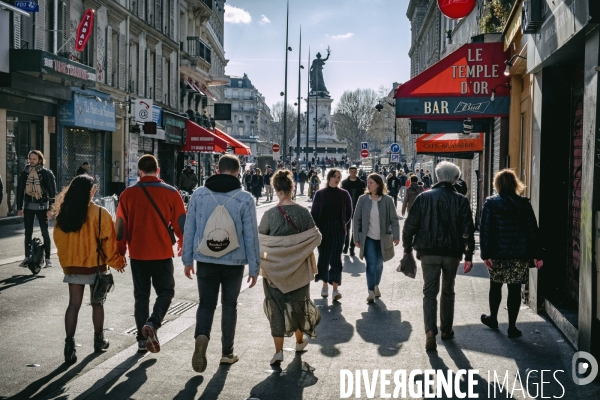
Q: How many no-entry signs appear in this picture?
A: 2